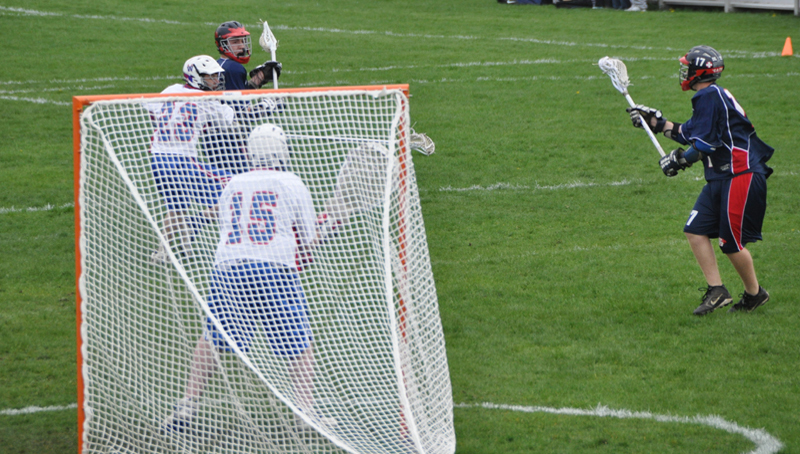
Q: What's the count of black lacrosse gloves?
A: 3